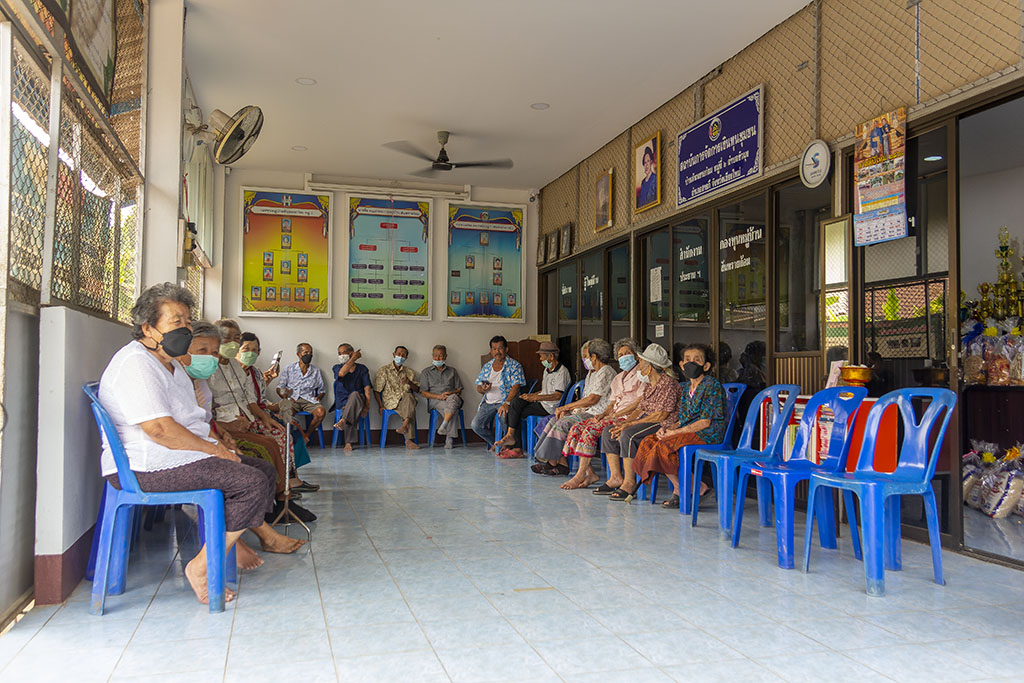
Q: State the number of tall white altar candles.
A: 0